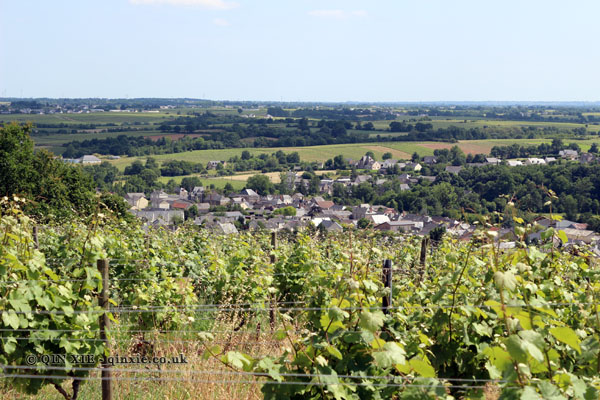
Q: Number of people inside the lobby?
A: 0